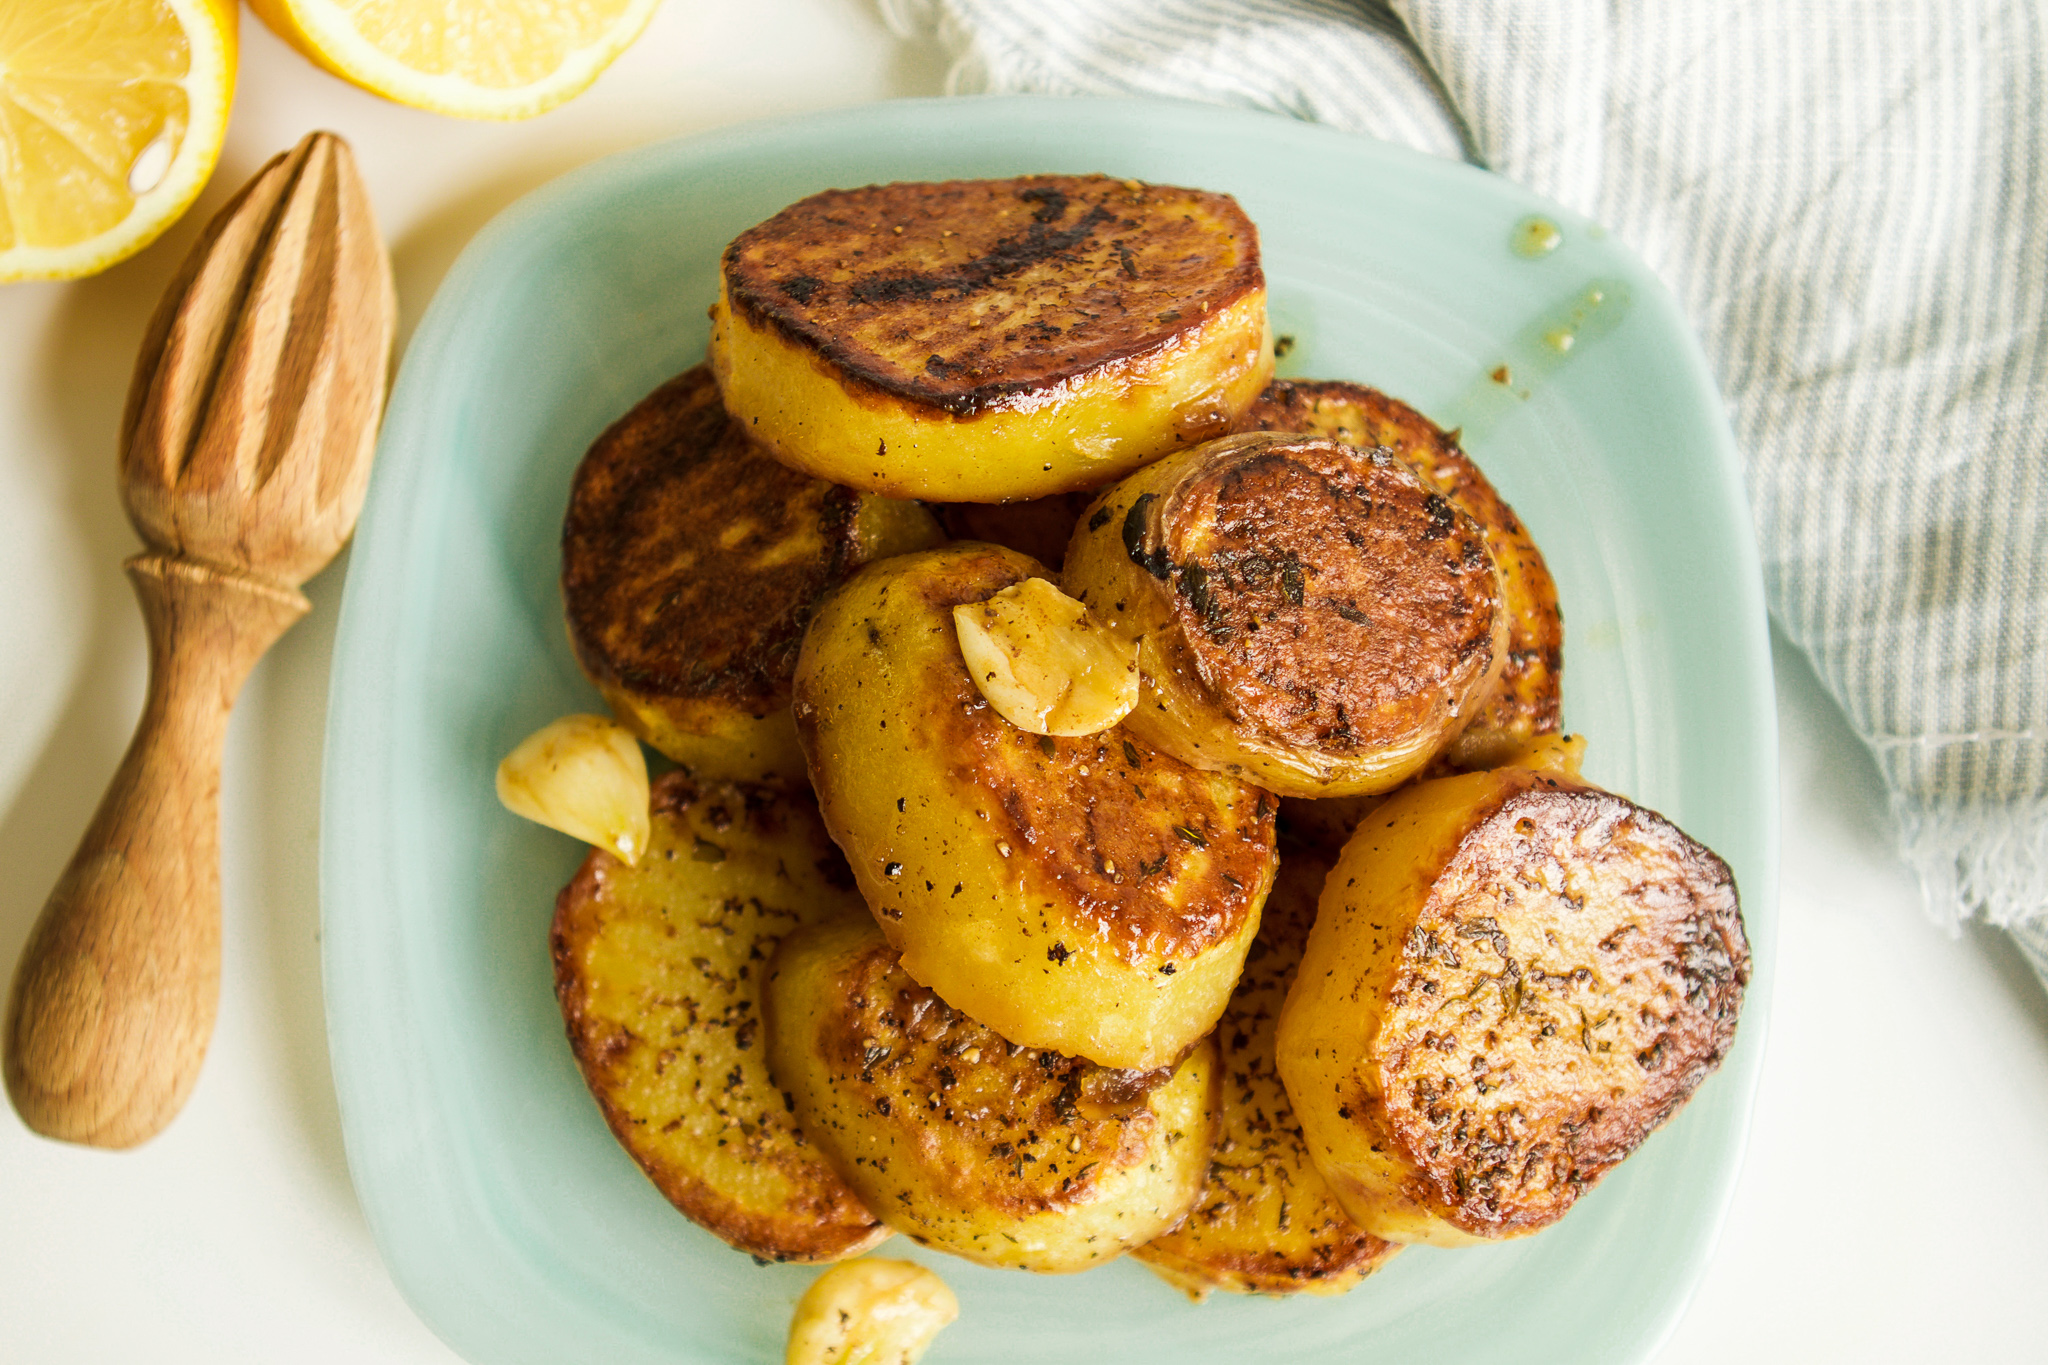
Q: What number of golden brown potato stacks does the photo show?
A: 9